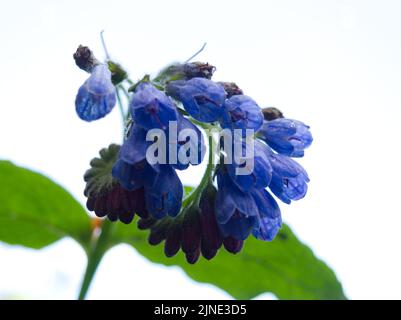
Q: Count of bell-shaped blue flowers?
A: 12